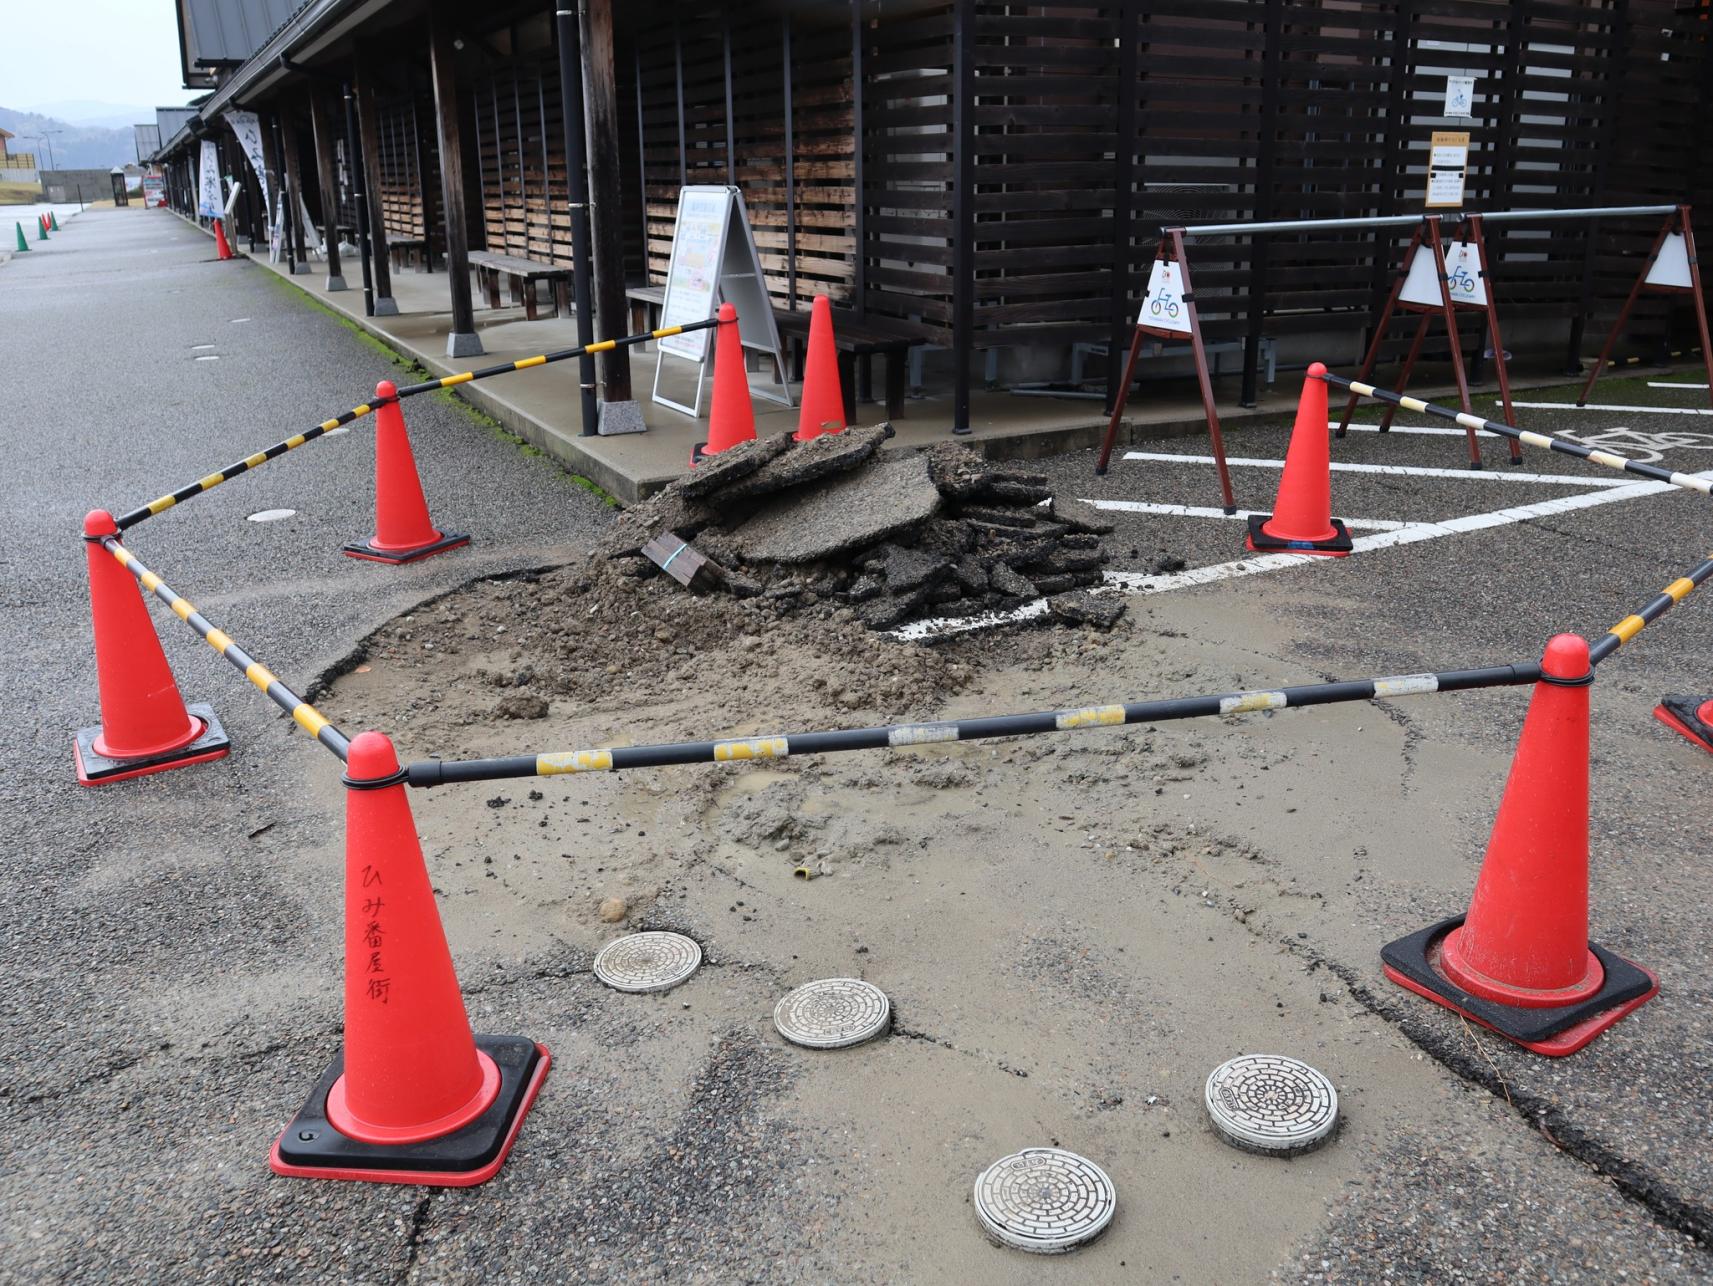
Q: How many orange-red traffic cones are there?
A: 11